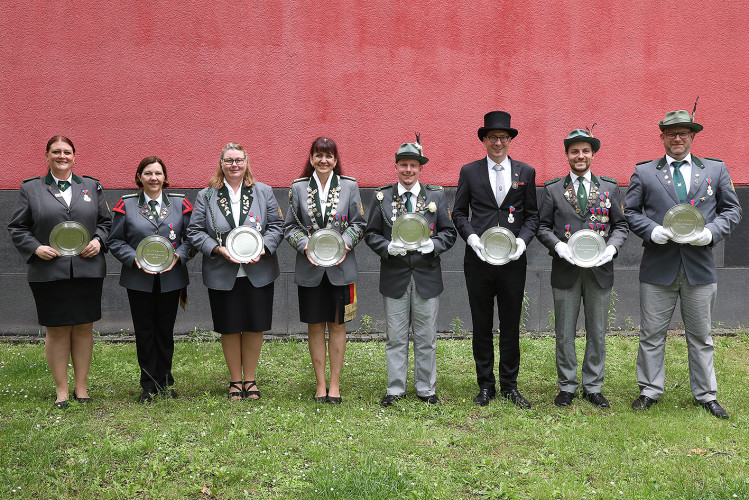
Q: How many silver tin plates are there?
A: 8